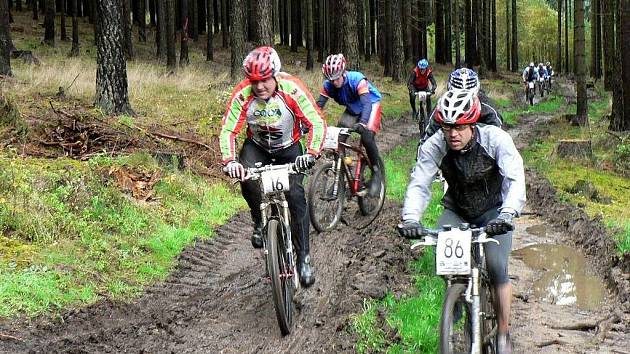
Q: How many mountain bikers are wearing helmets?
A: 8